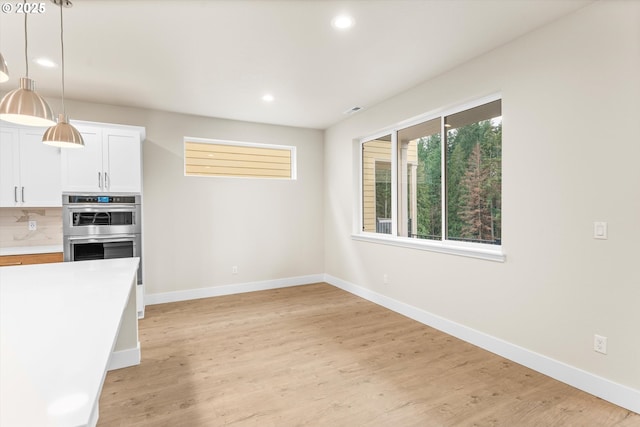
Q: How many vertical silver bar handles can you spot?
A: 4